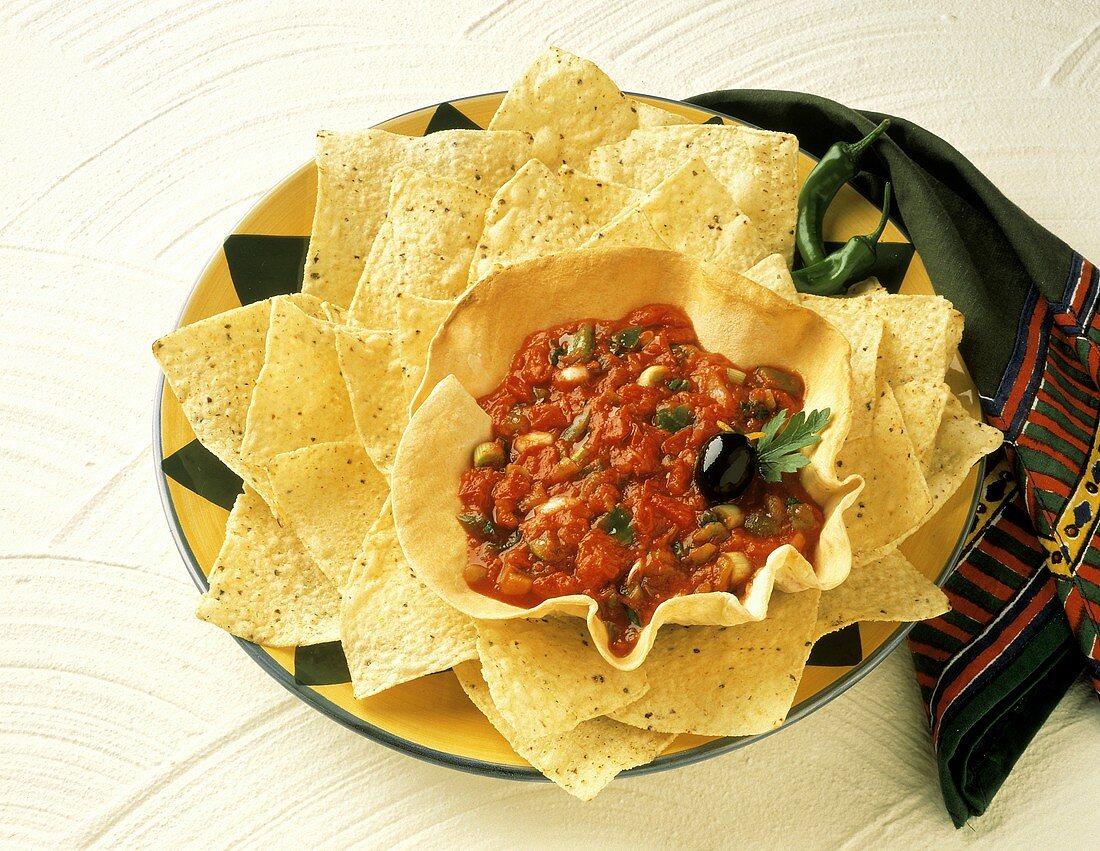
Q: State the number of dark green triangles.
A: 7